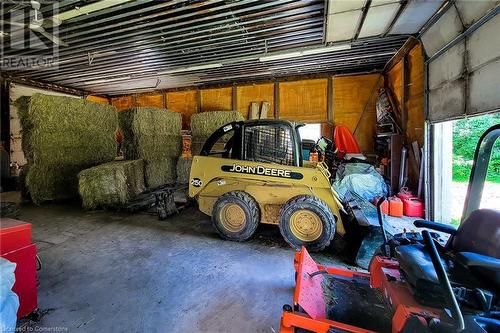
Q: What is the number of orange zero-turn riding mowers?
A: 1